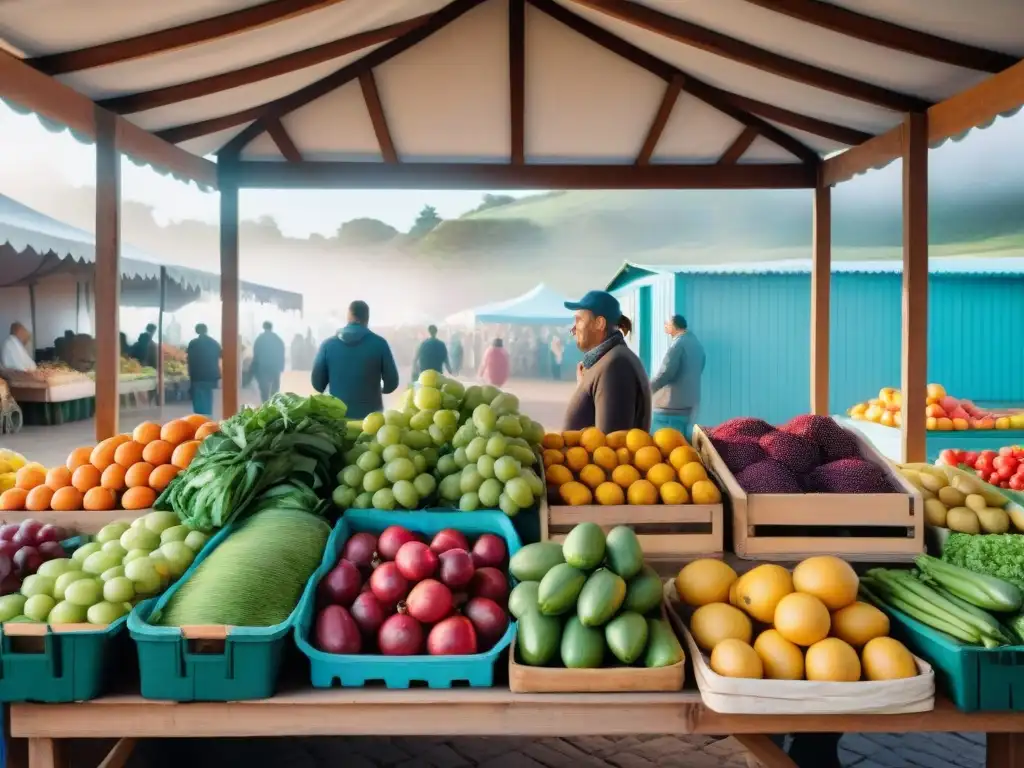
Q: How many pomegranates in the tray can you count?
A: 15